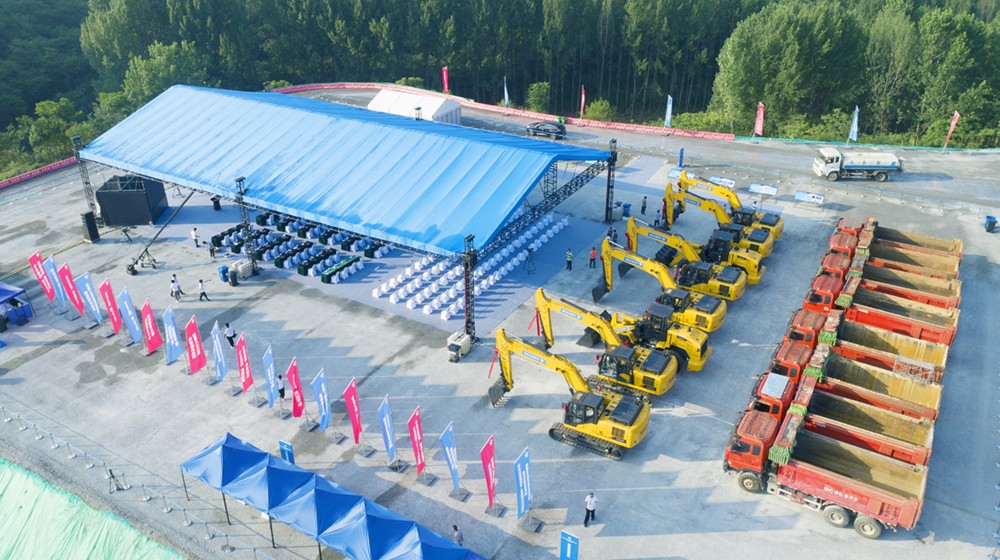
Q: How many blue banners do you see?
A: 13